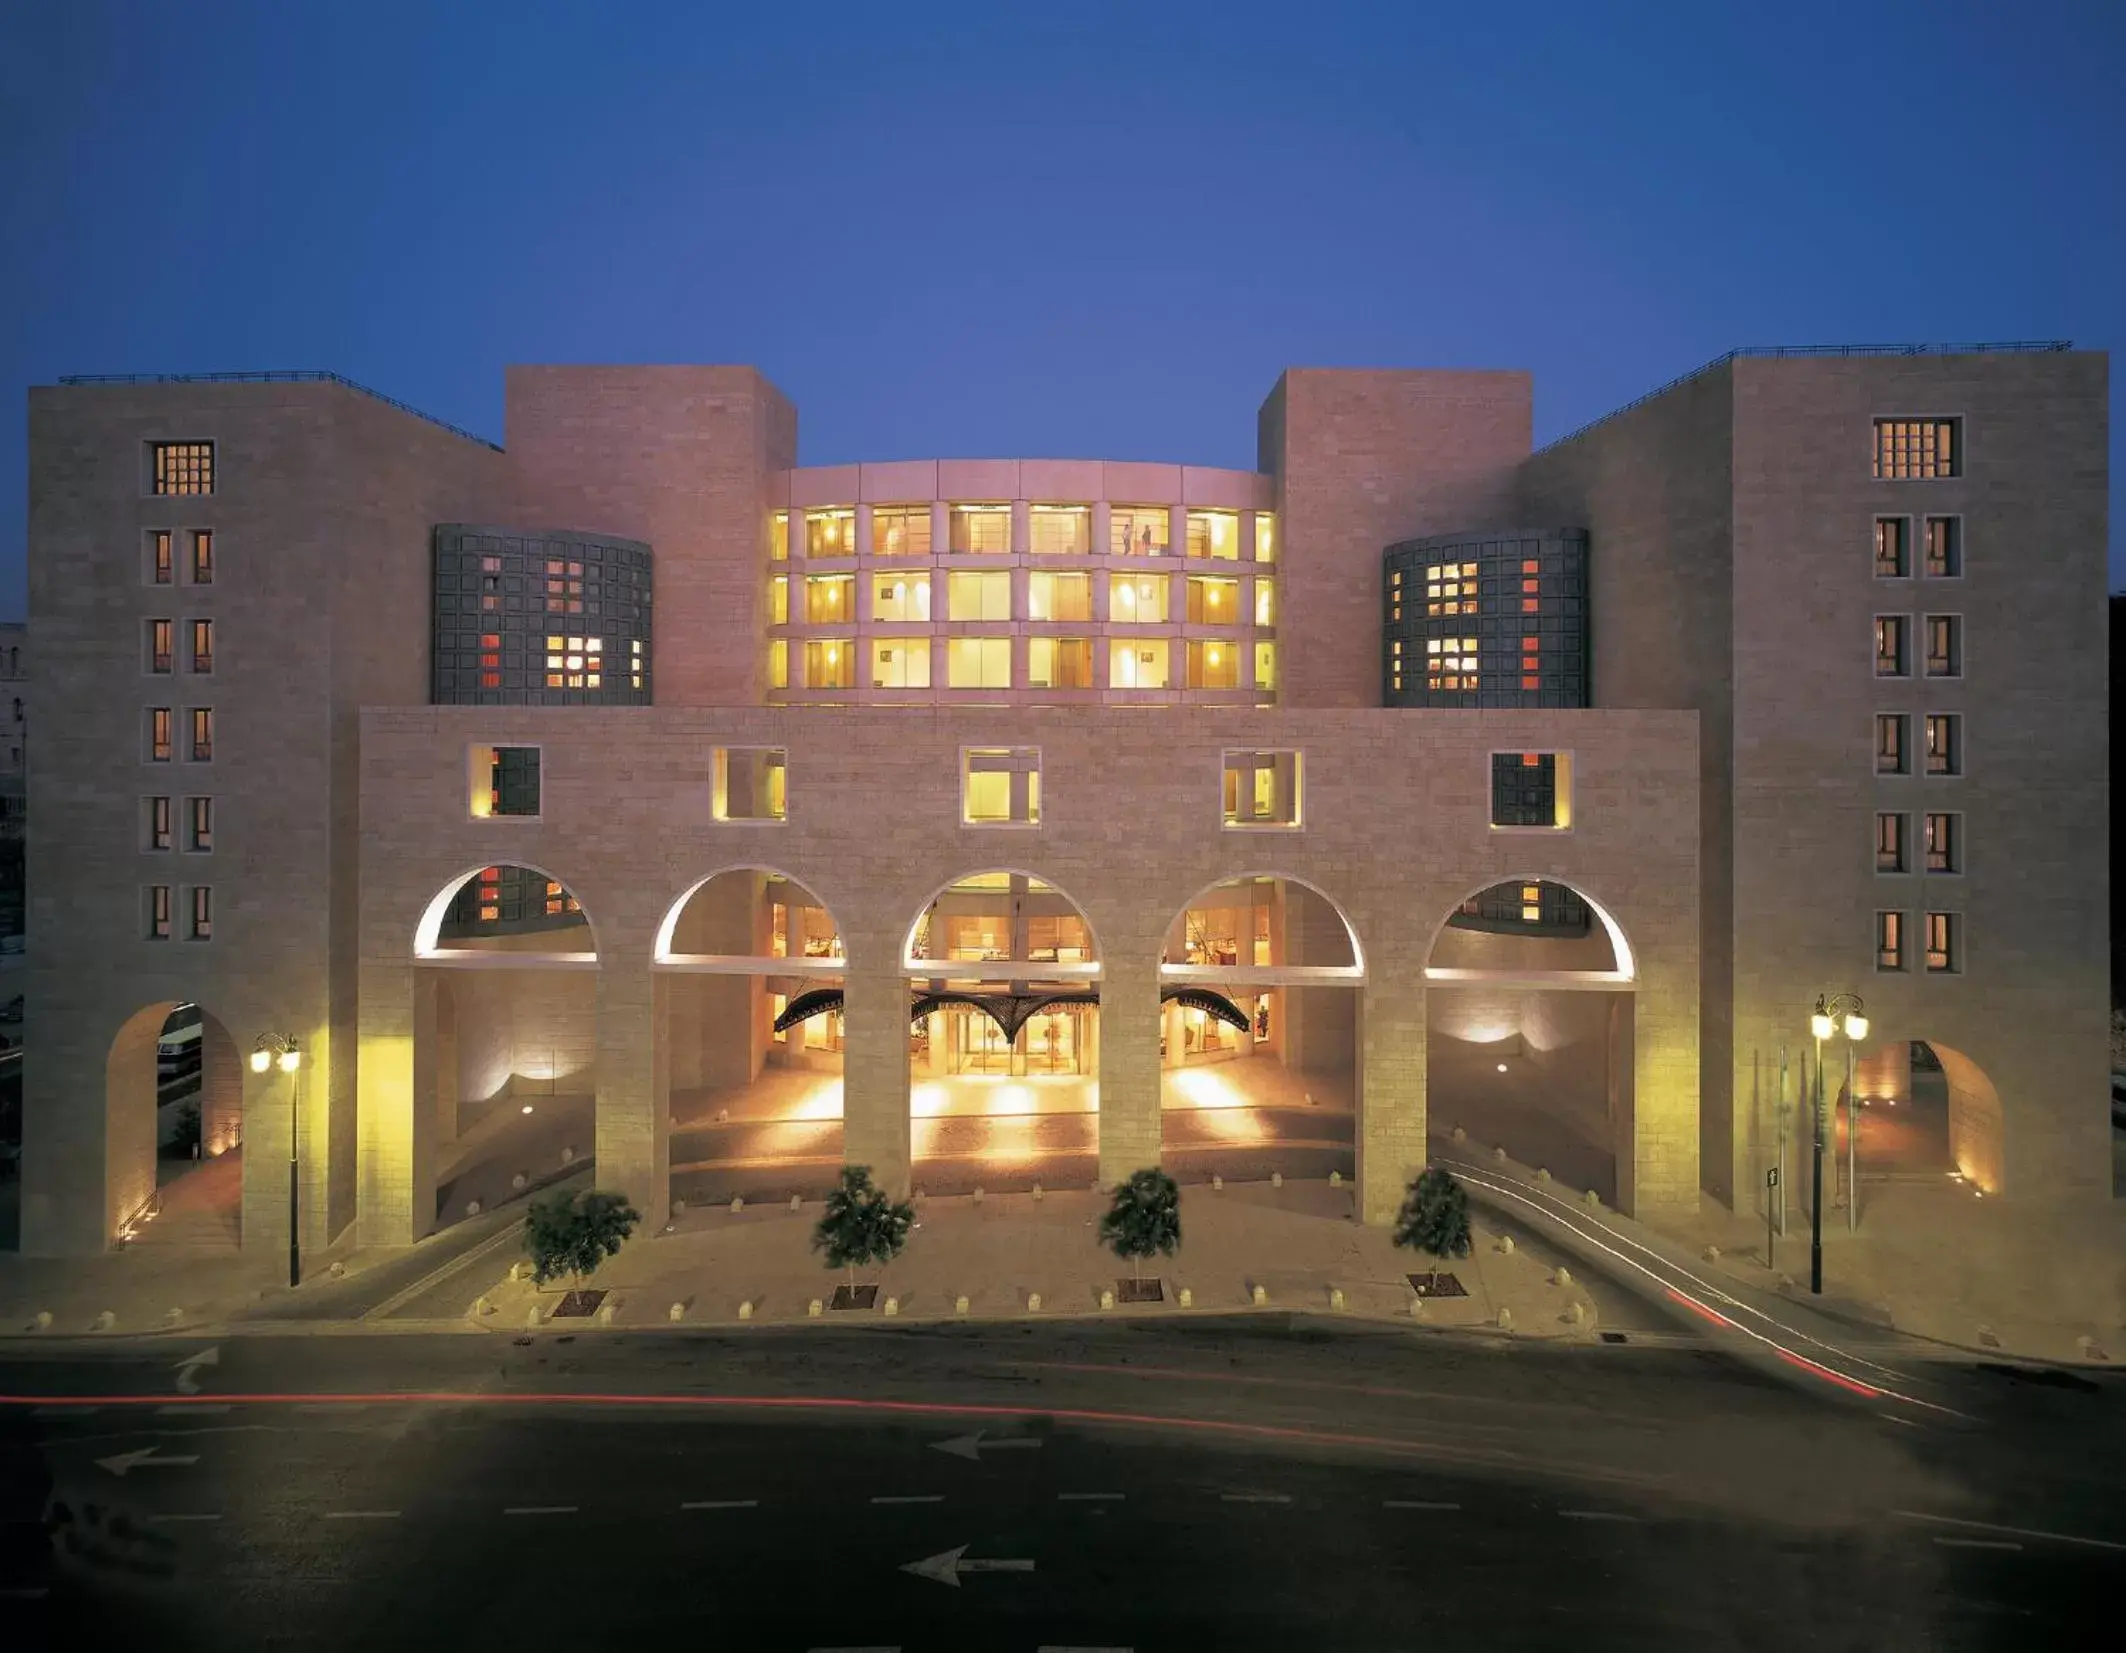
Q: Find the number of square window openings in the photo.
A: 5